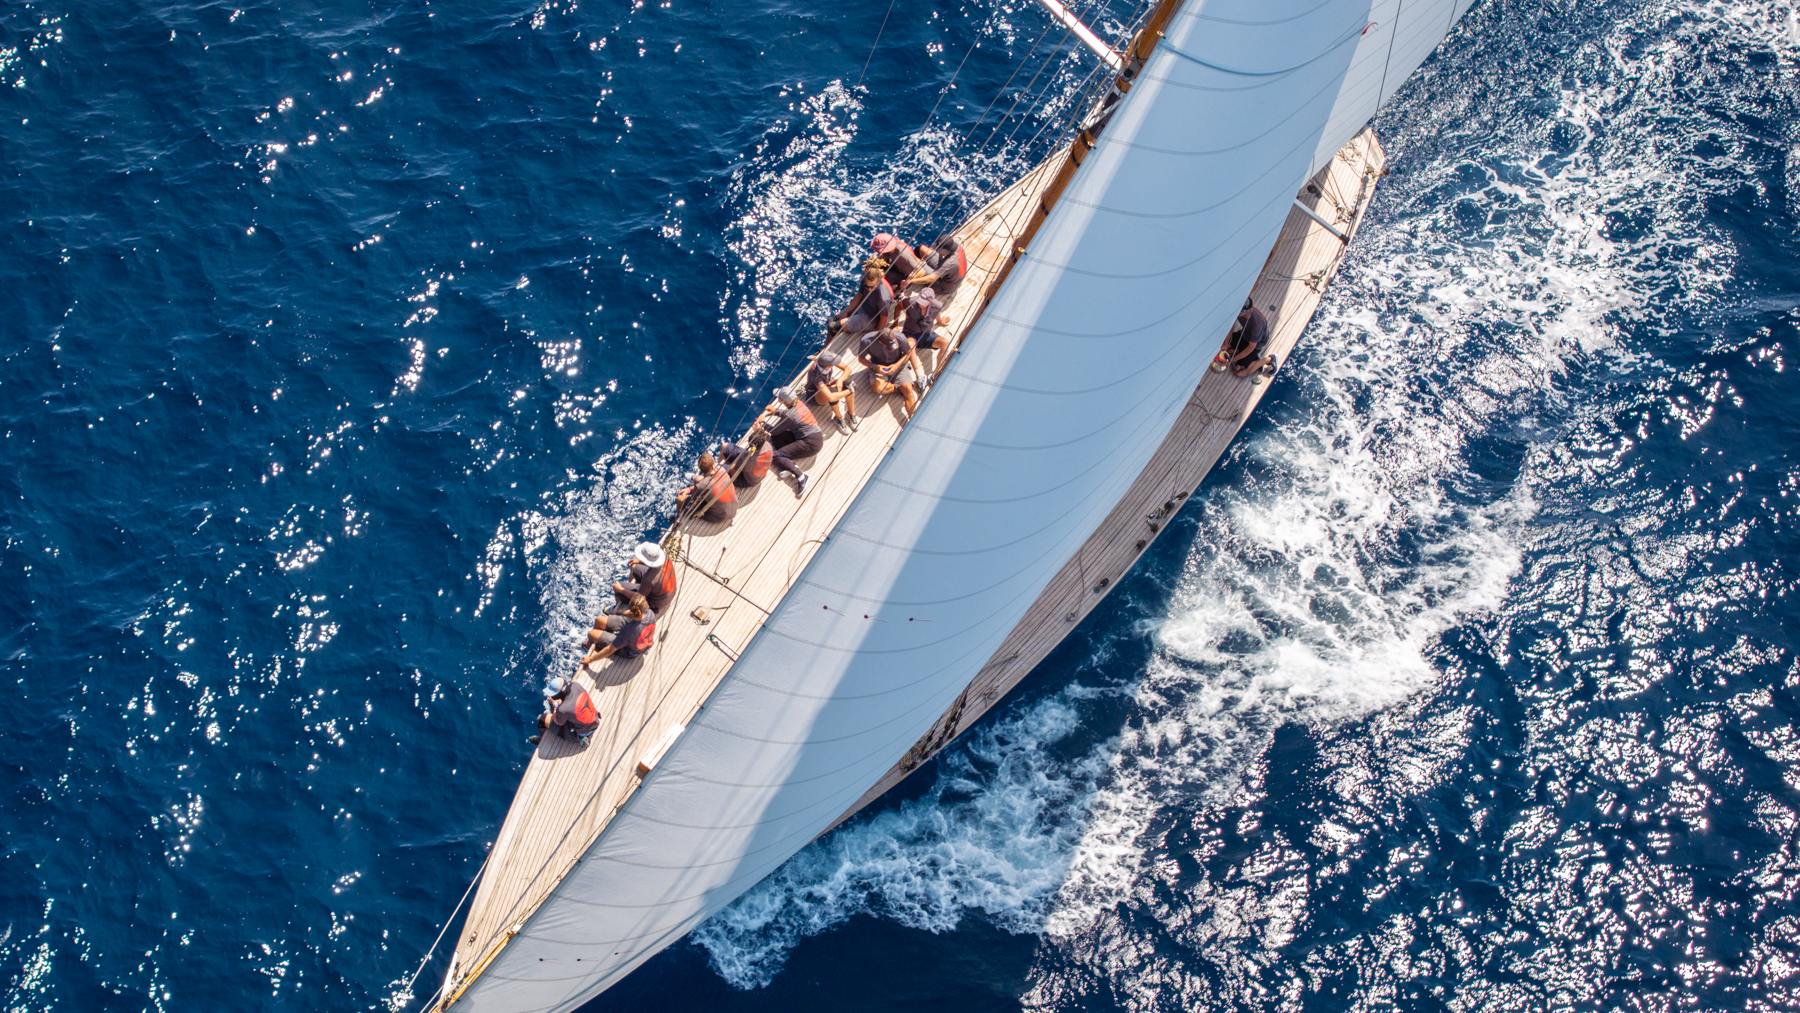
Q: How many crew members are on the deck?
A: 13